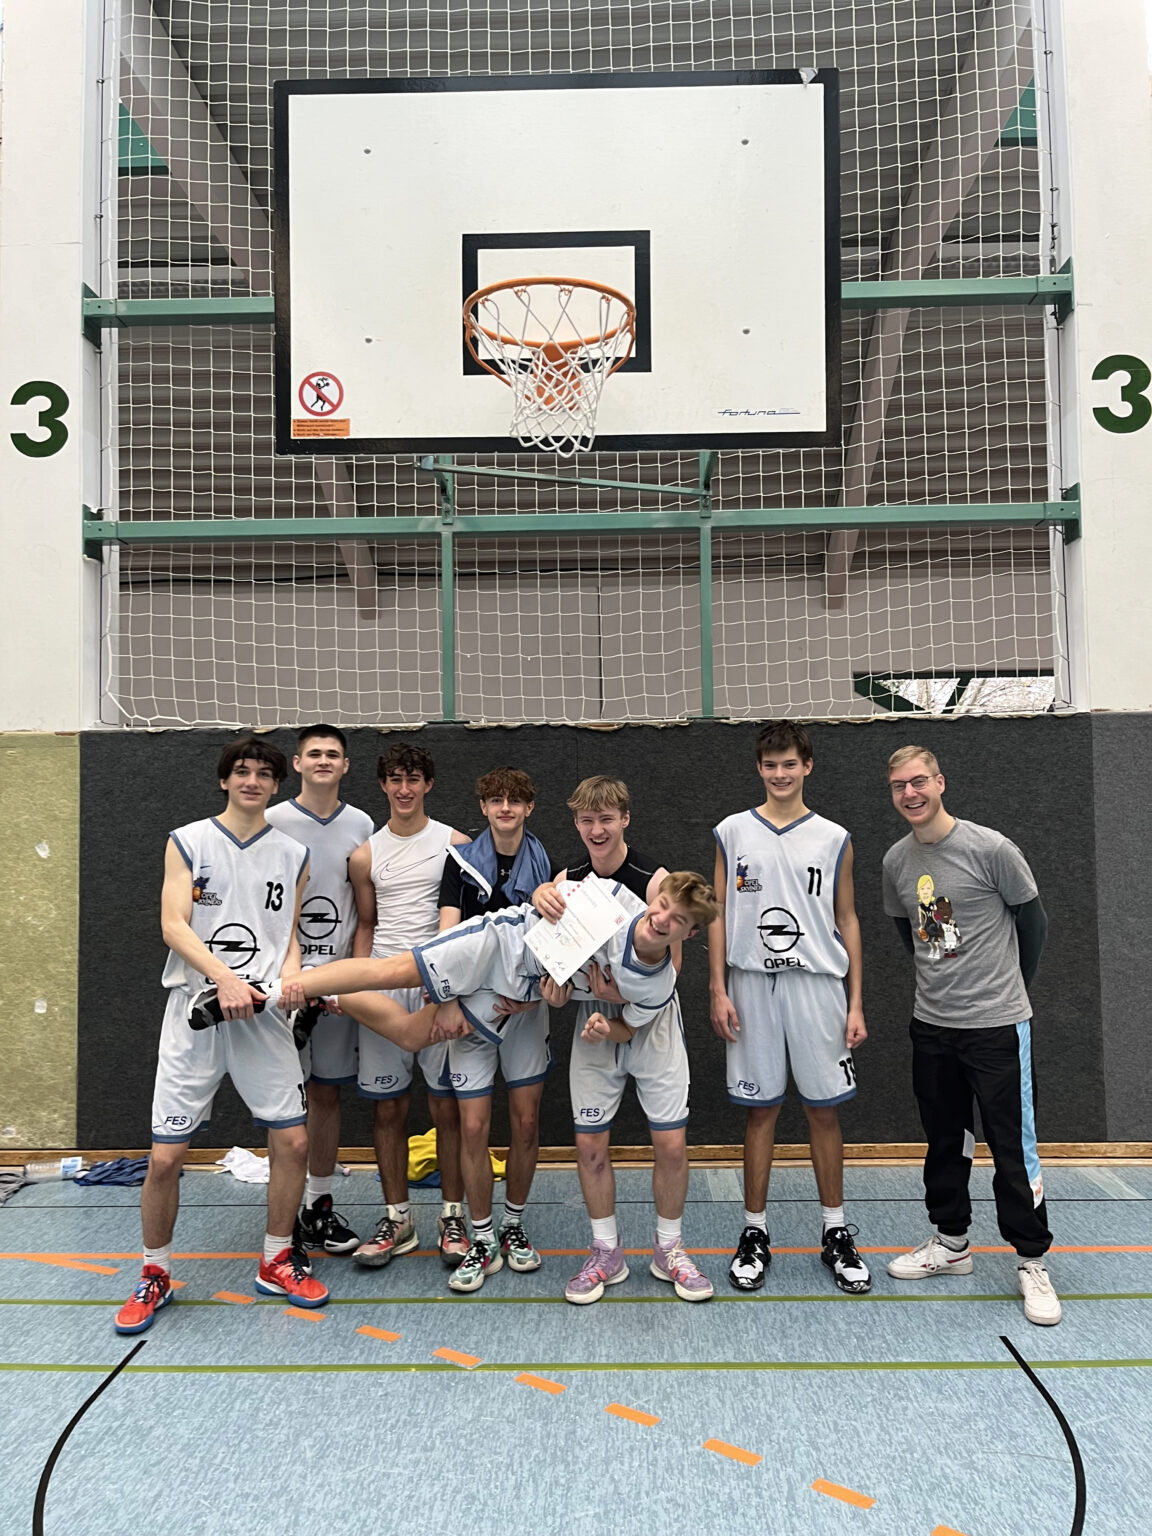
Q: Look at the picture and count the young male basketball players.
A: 7